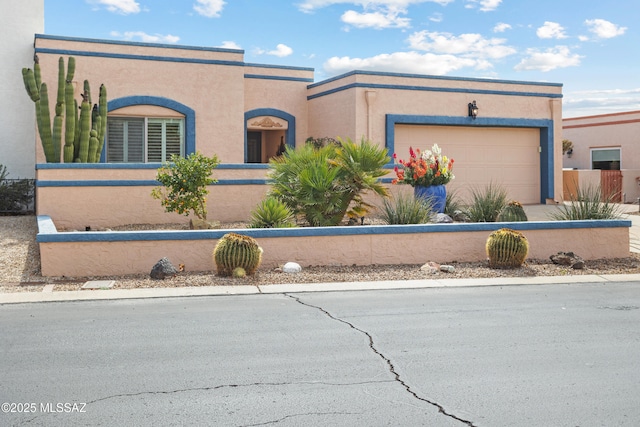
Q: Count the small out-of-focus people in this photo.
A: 0